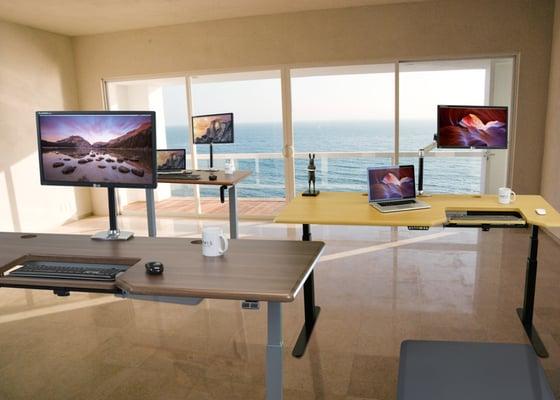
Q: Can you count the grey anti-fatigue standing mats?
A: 1